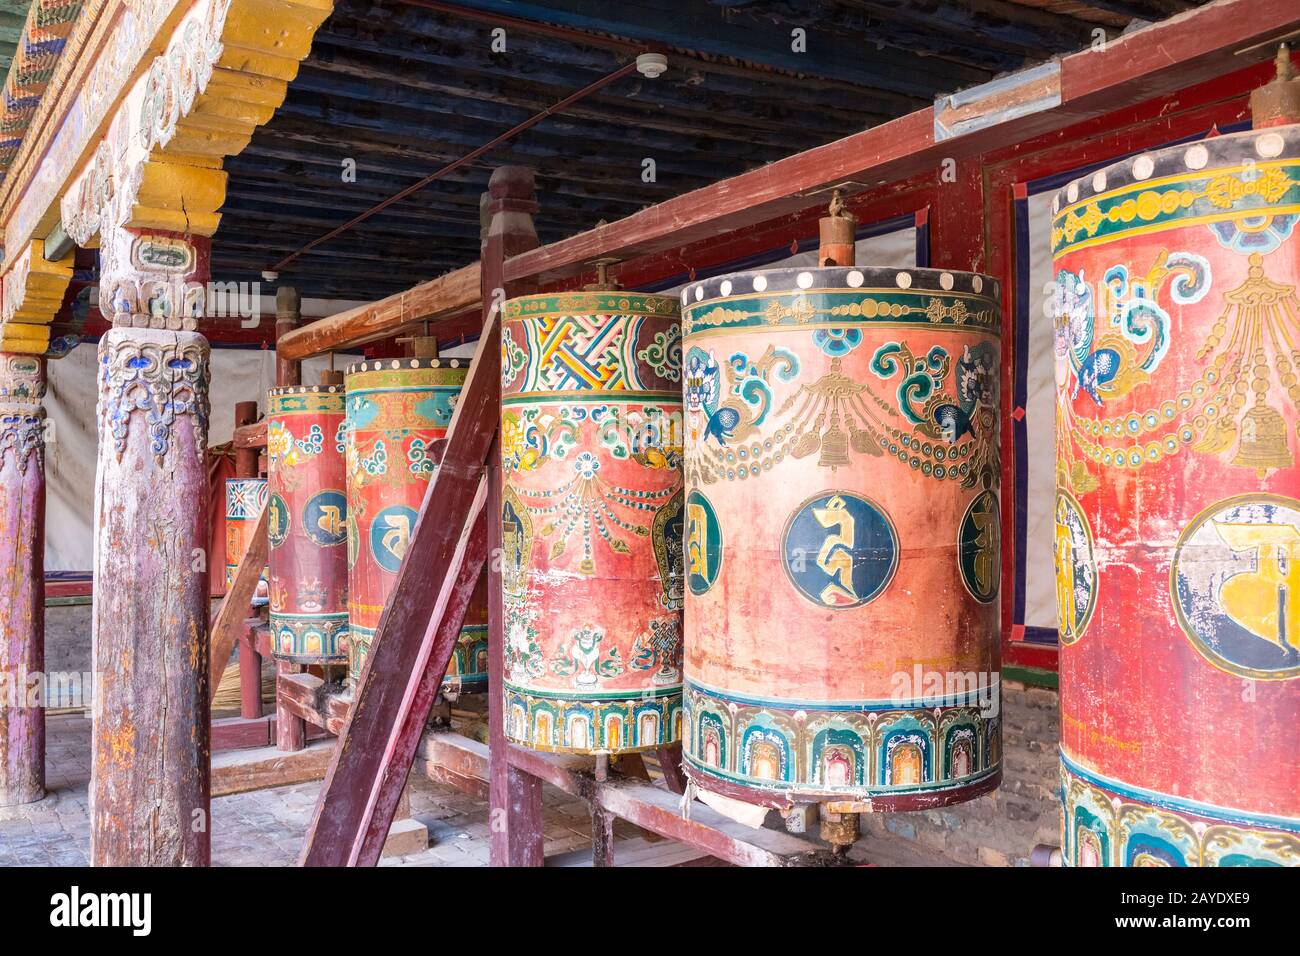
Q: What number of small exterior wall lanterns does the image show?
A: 0